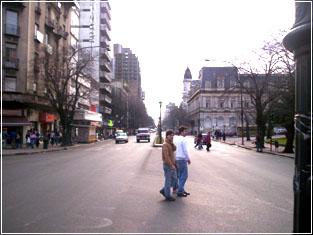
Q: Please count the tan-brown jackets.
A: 1